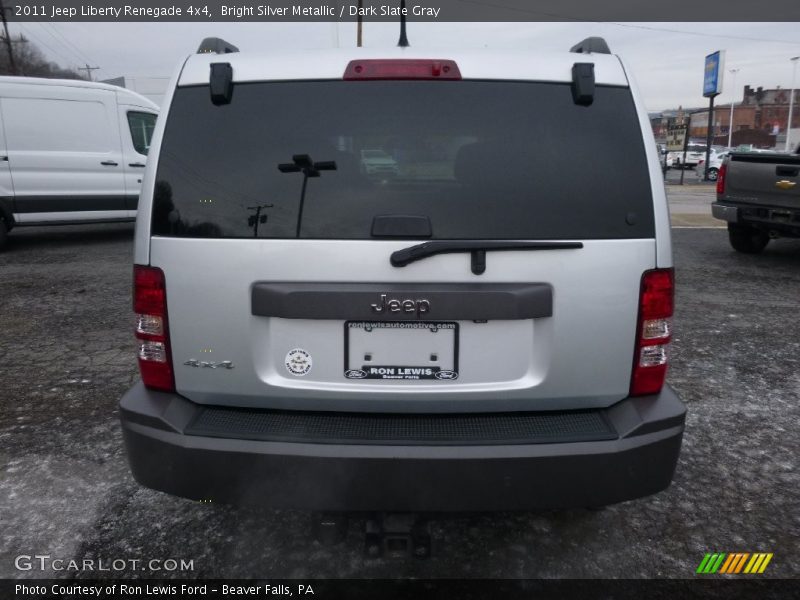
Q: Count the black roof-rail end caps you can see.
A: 2